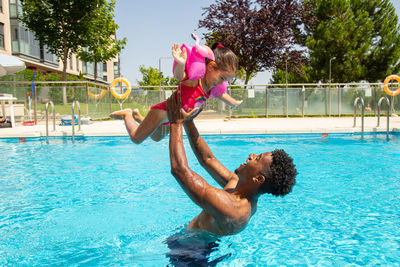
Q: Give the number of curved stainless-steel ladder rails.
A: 4